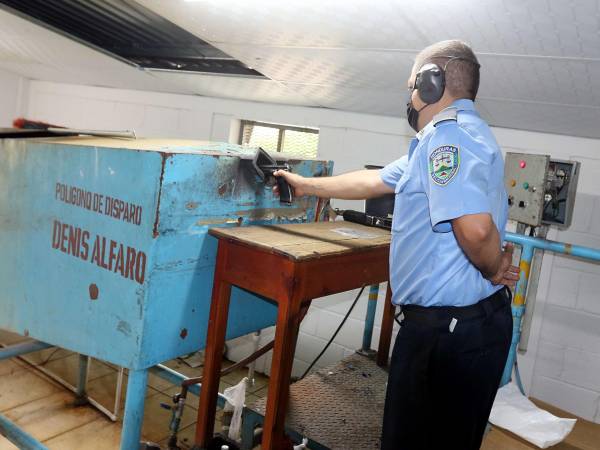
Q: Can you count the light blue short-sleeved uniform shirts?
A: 1